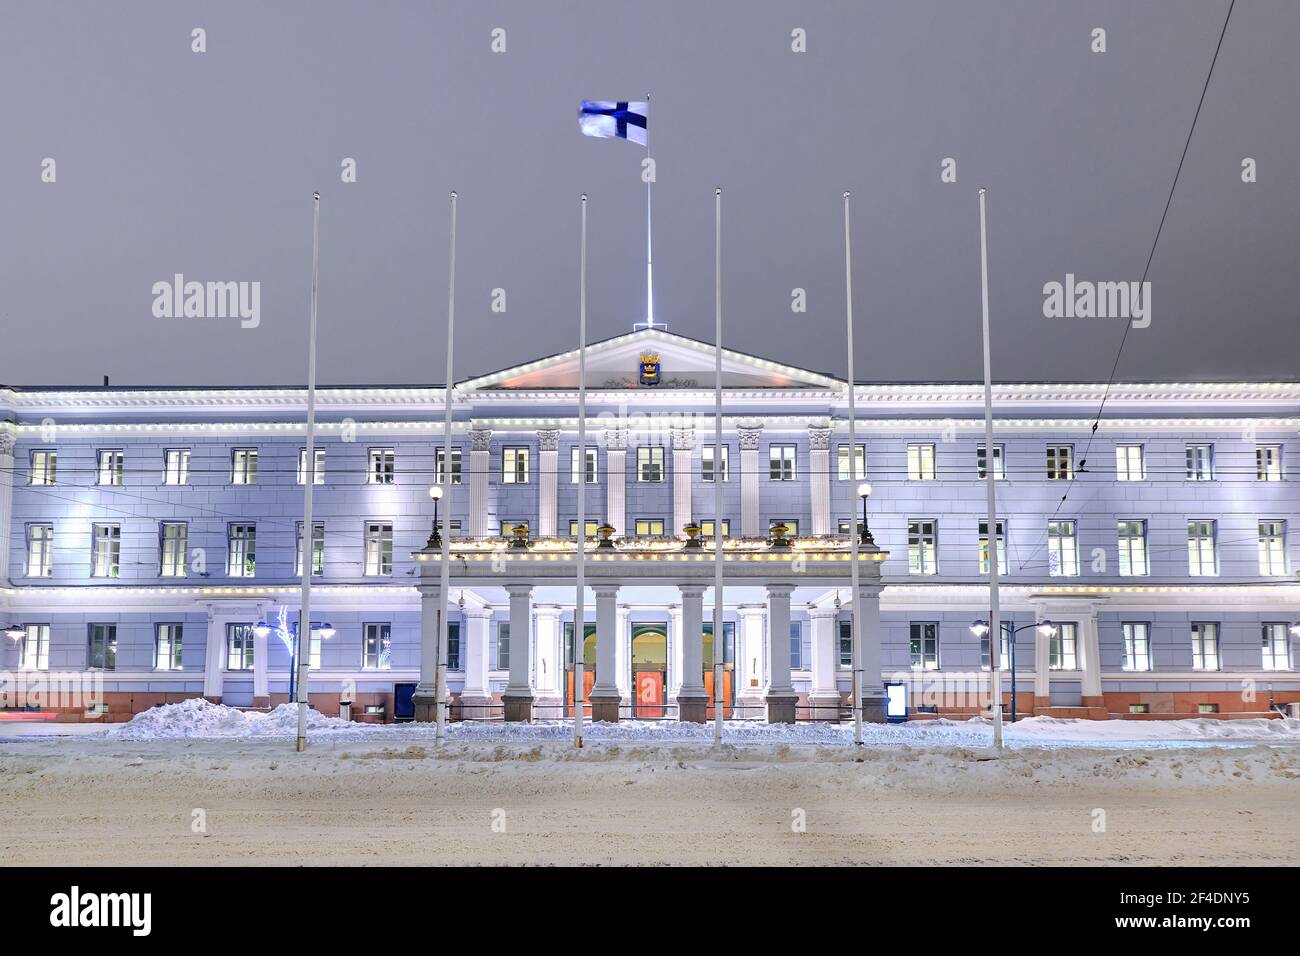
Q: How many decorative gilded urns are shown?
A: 4